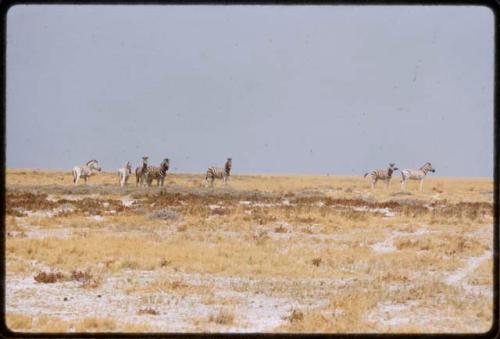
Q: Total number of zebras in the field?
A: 7